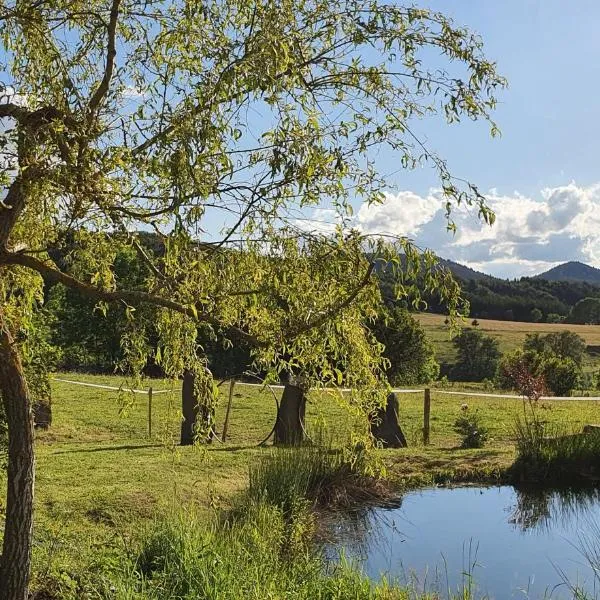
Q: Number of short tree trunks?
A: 3